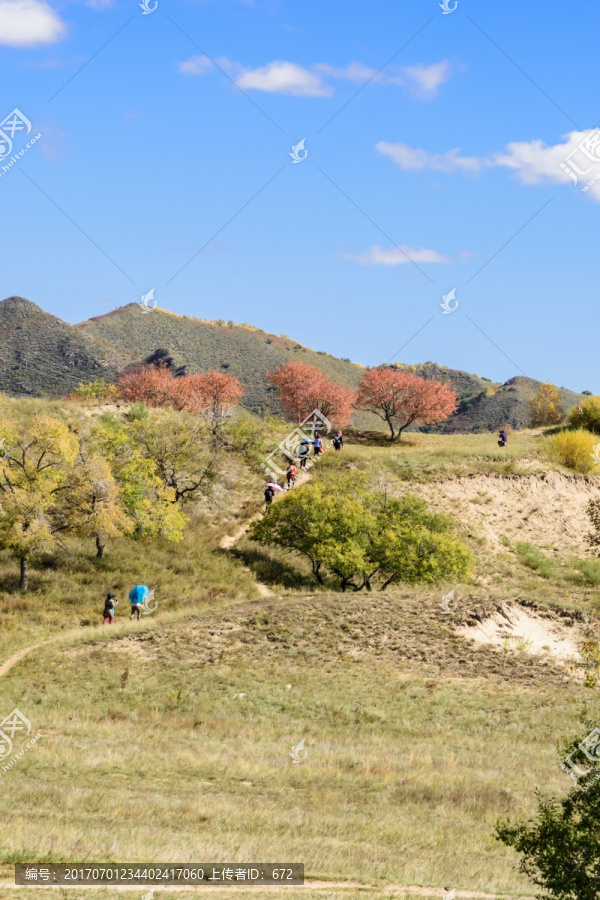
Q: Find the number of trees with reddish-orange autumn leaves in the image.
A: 4